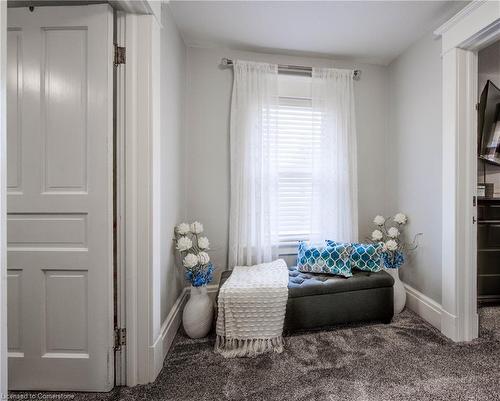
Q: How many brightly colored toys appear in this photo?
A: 0